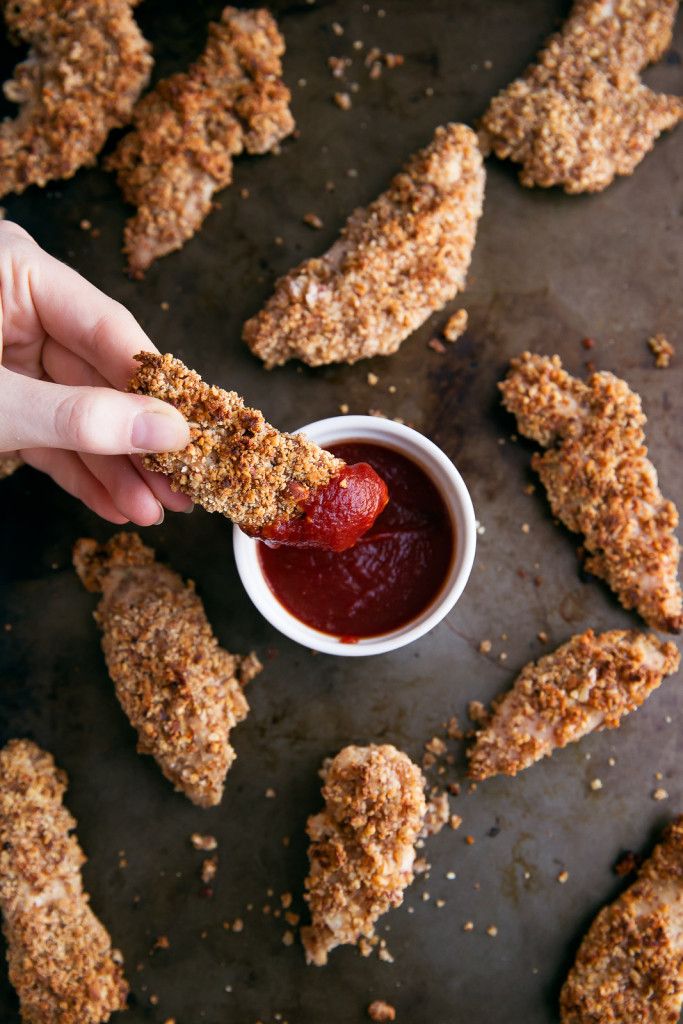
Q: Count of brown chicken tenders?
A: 11